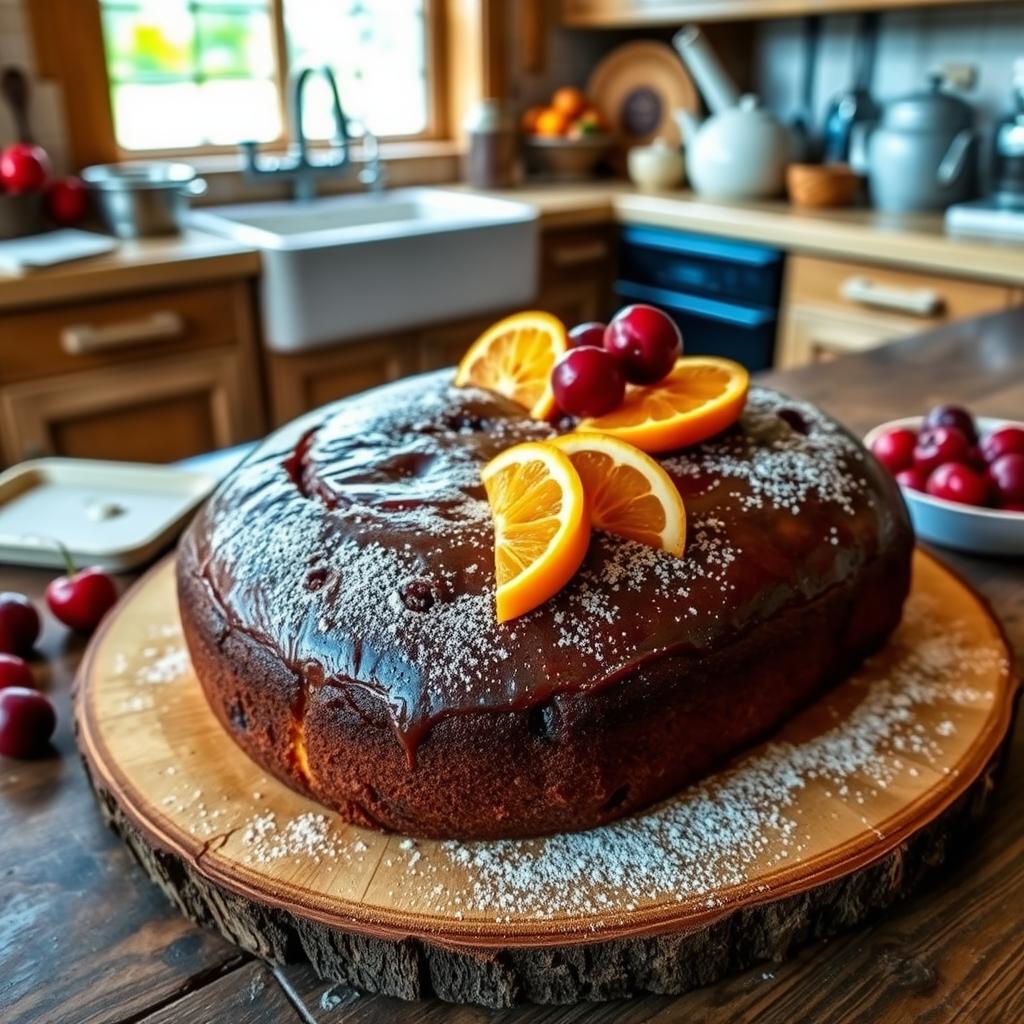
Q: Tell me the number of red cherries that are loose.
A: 4